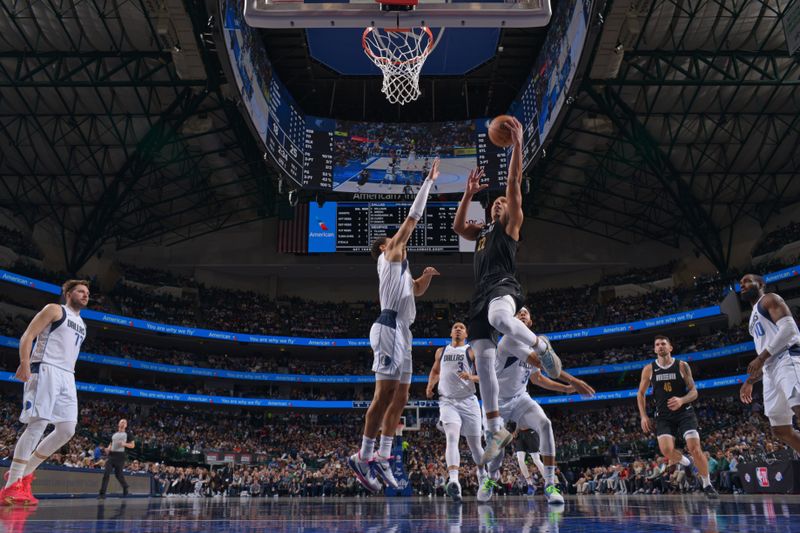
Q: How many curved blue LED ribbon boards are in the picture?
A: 3